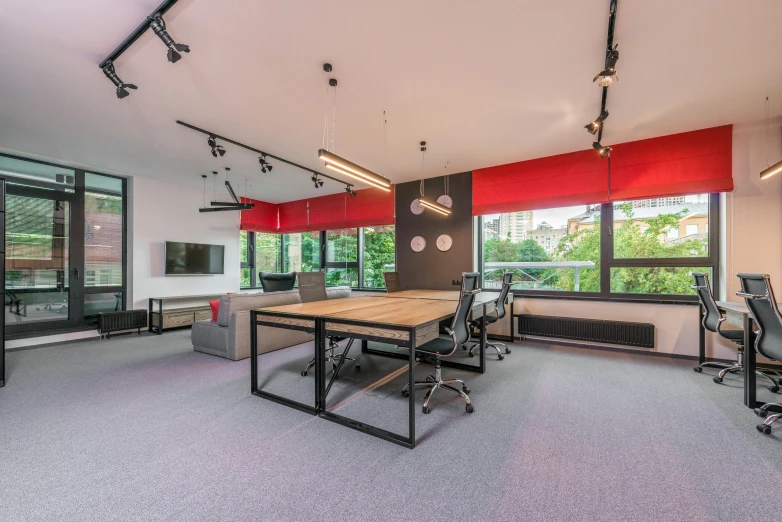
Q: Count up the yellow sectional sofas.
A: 0